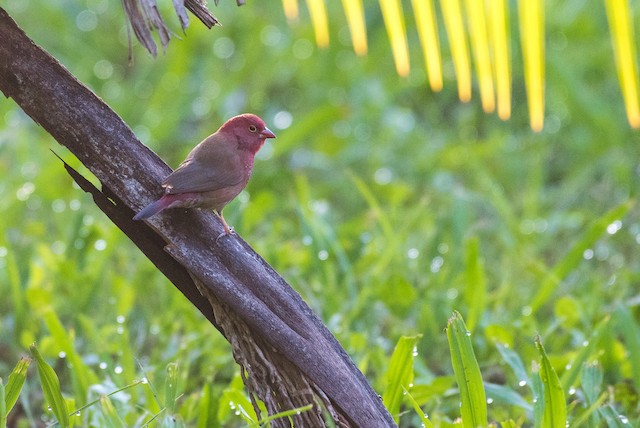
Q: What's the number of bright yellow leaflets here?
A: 10